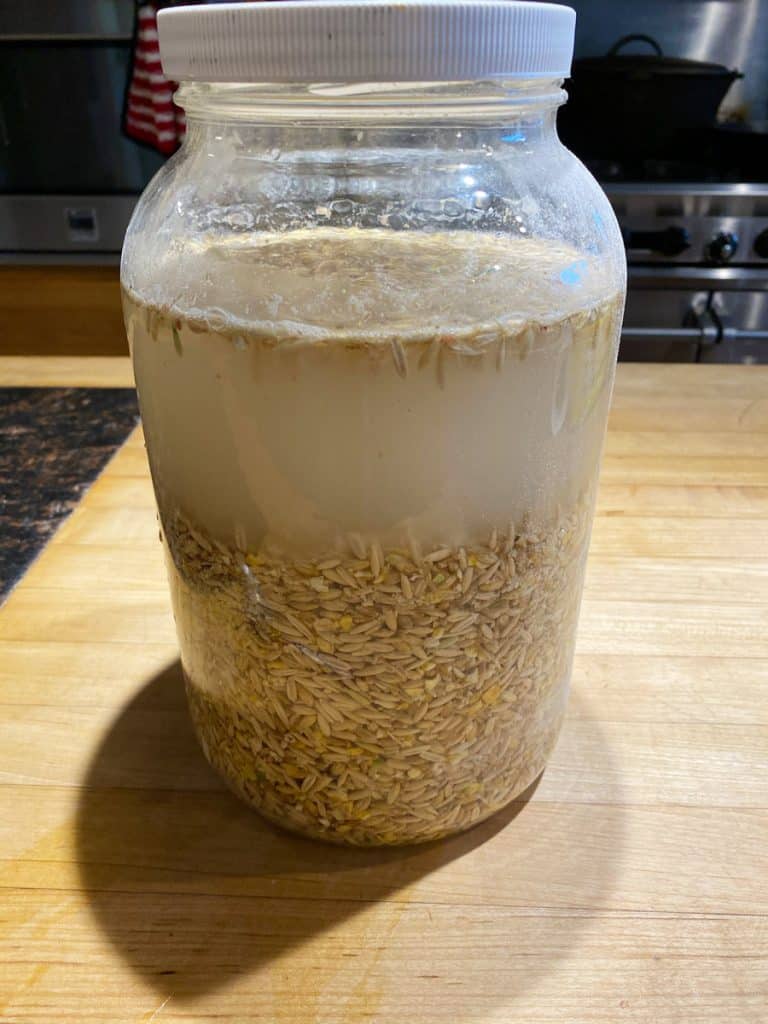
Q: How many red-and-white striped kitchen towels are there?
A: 1